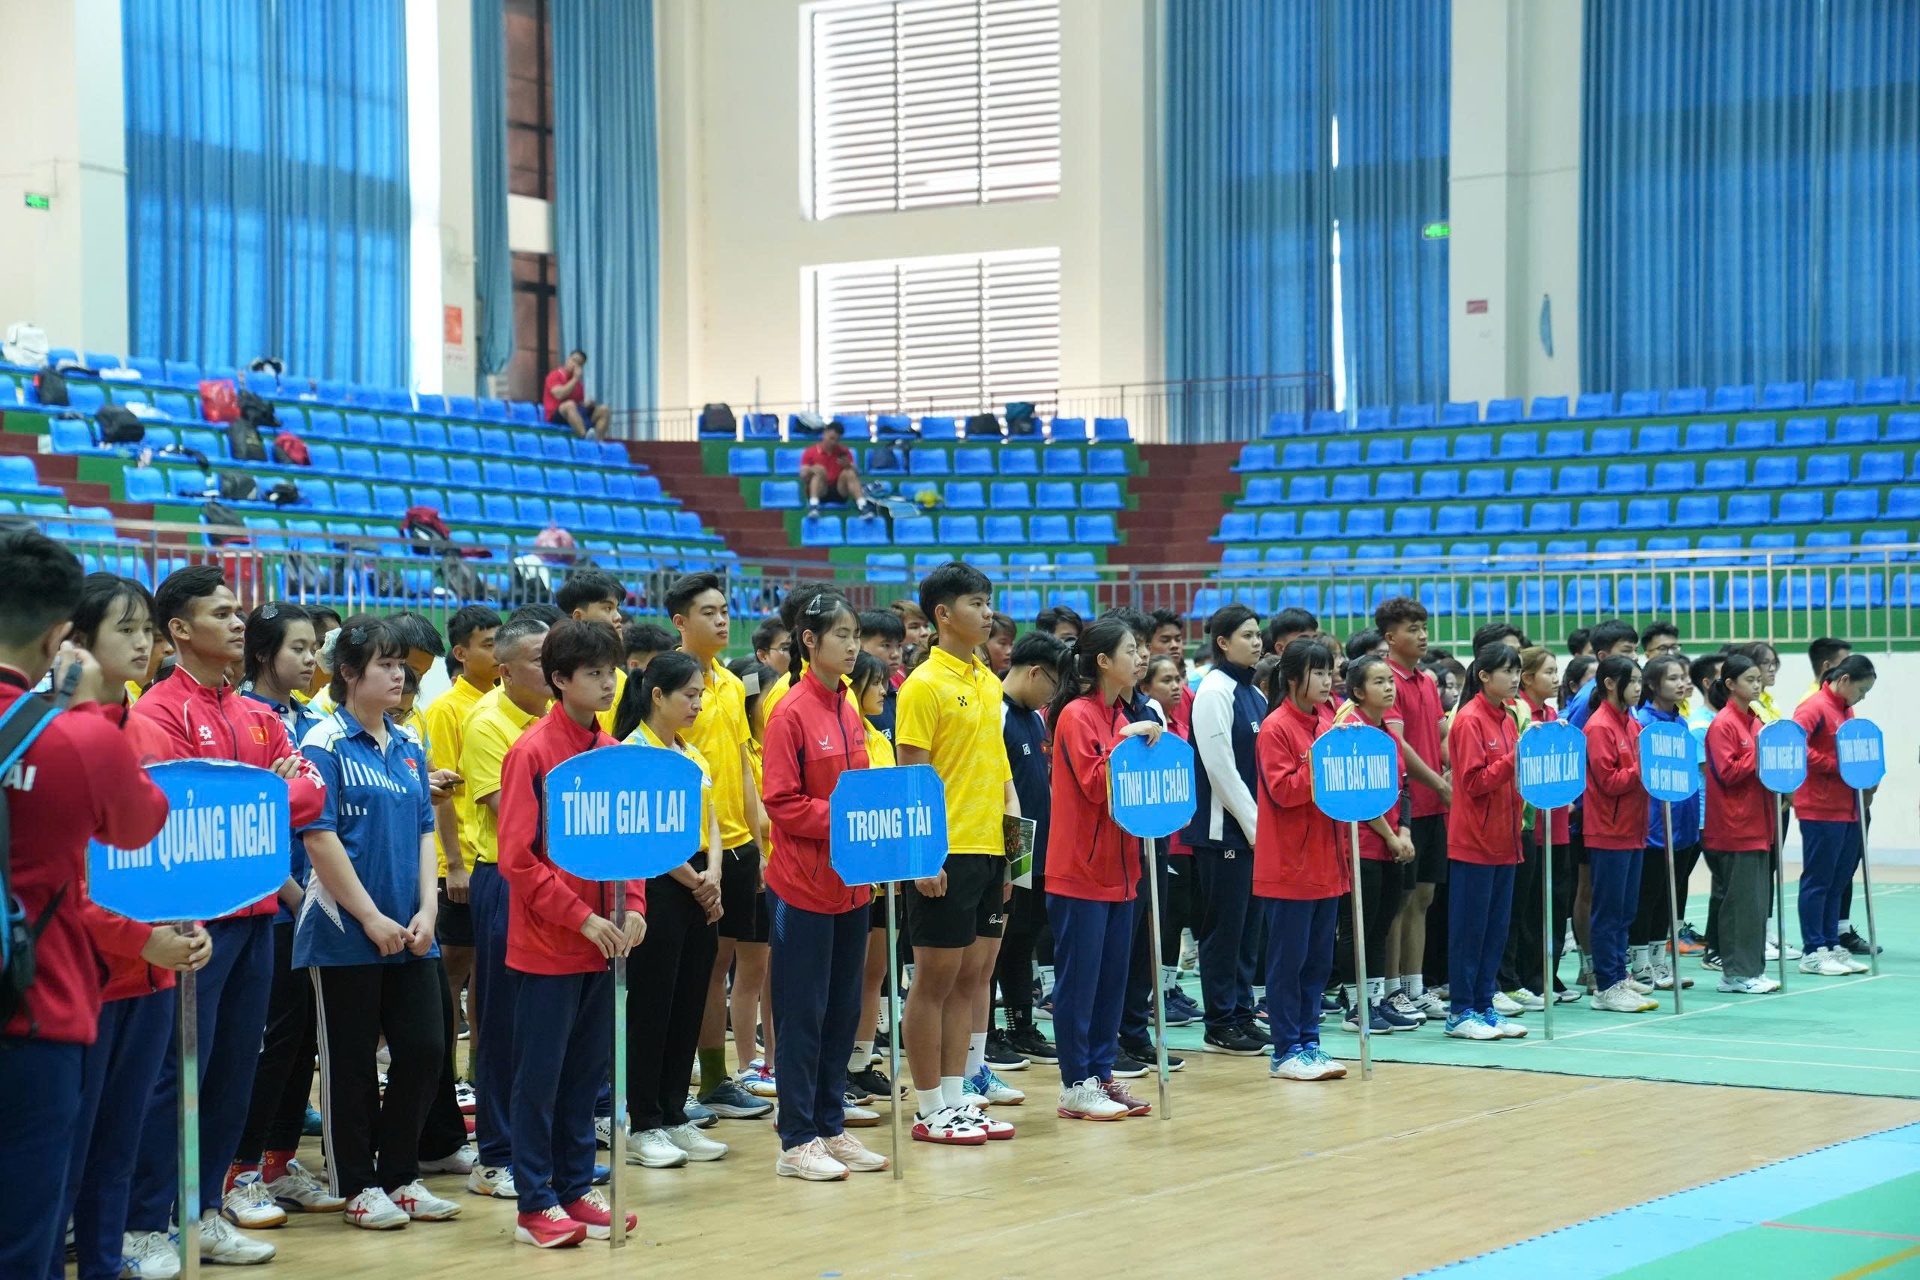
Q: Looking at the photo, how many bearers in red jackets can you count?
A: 9